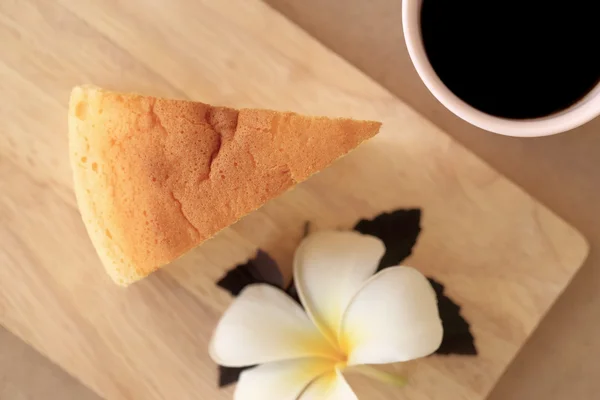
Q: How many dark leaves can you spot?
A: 4